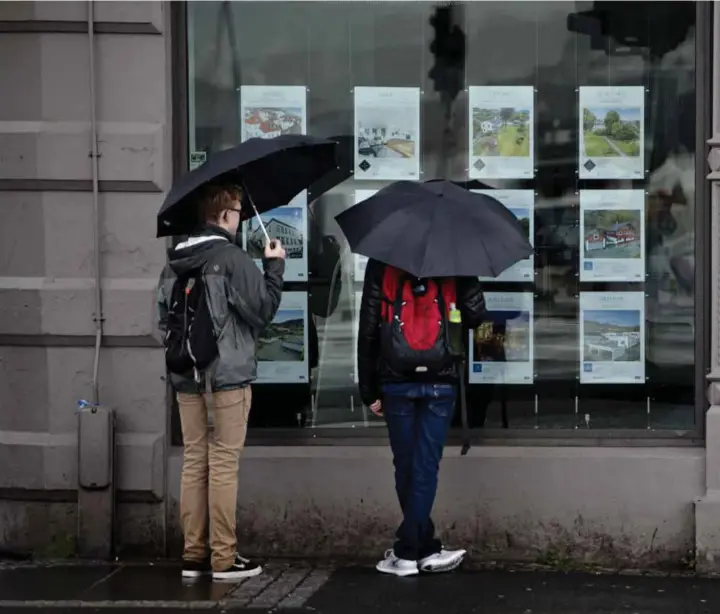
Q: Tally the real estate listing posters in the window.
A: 12